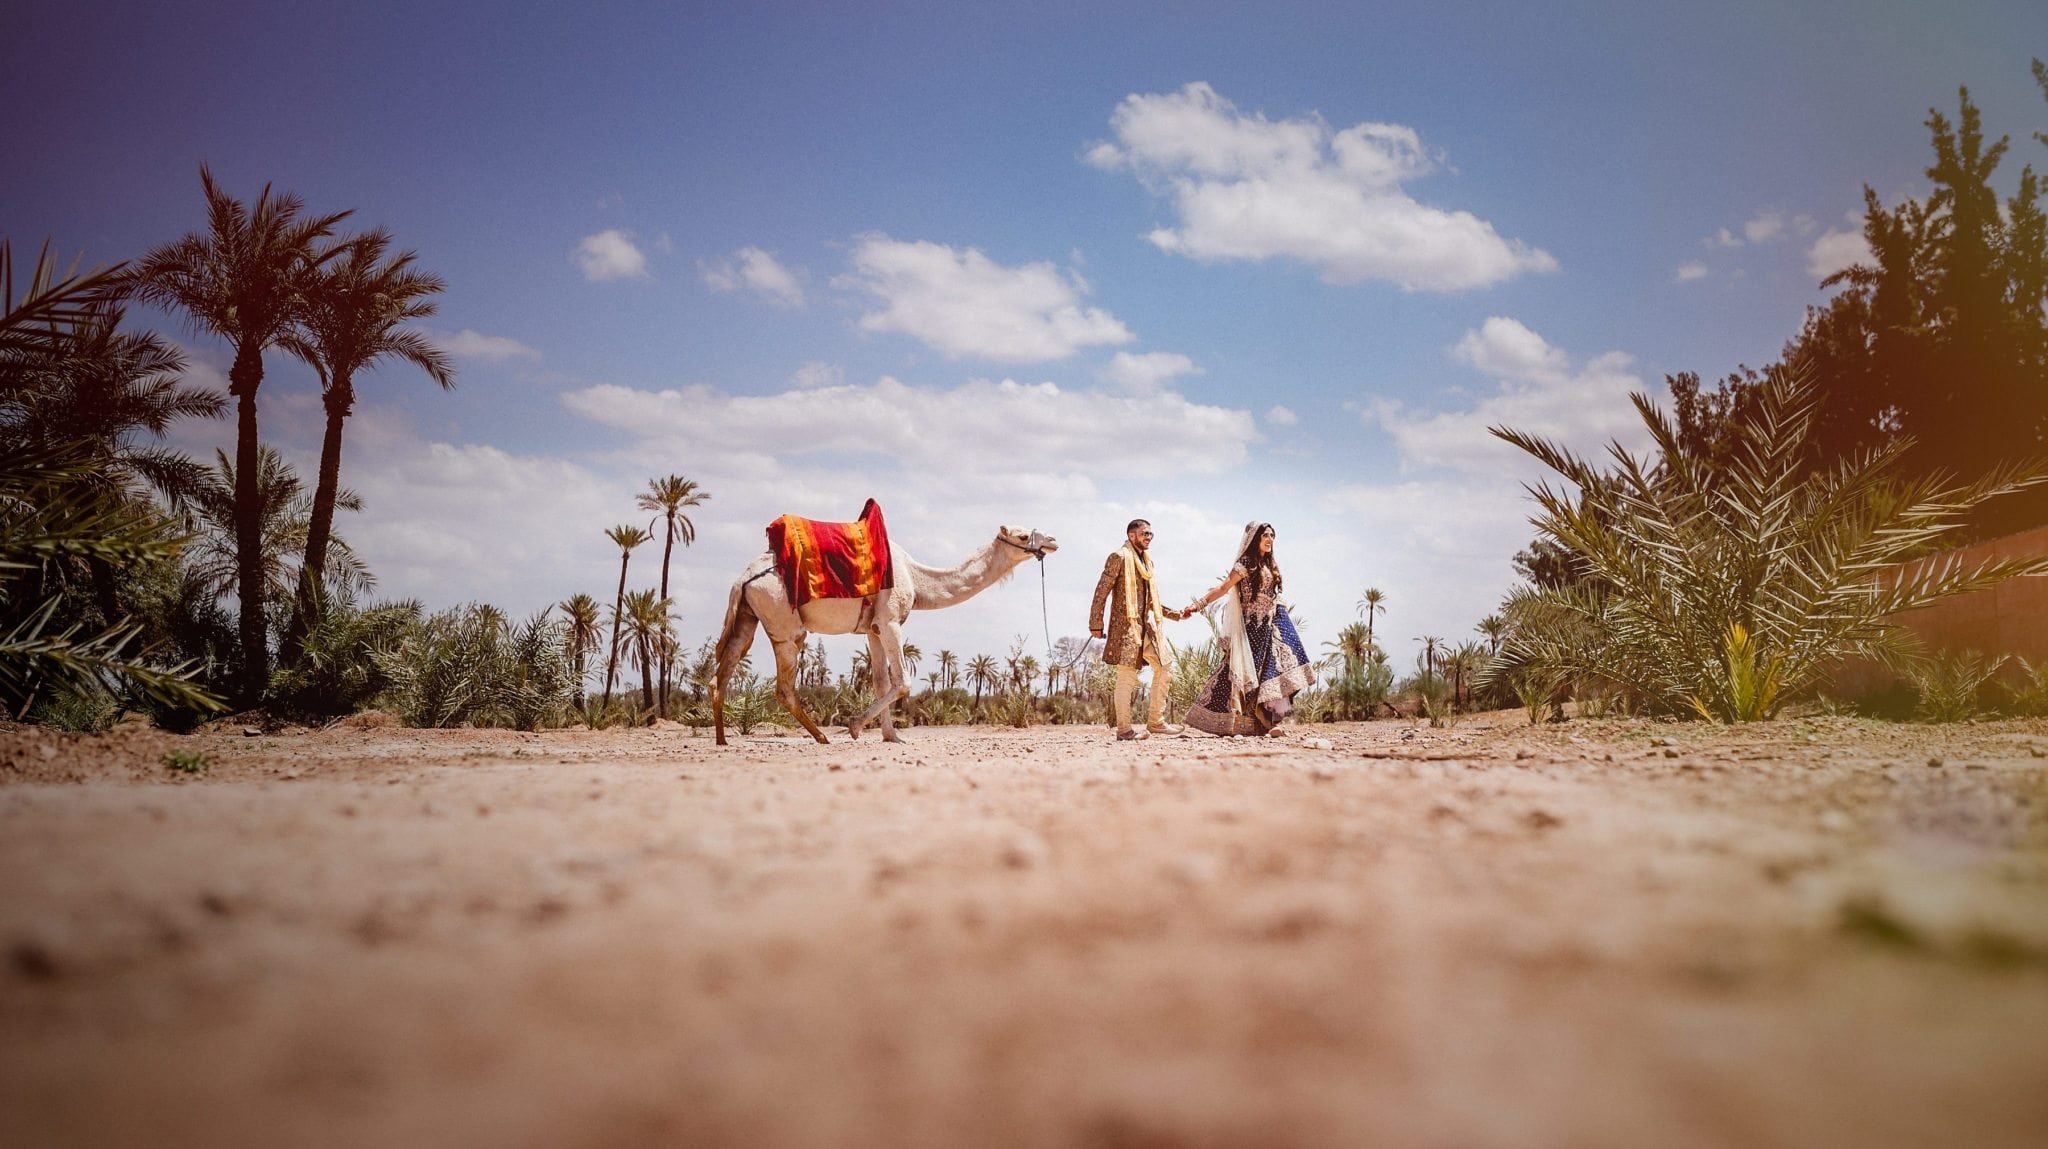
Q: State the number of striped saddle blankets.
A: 1